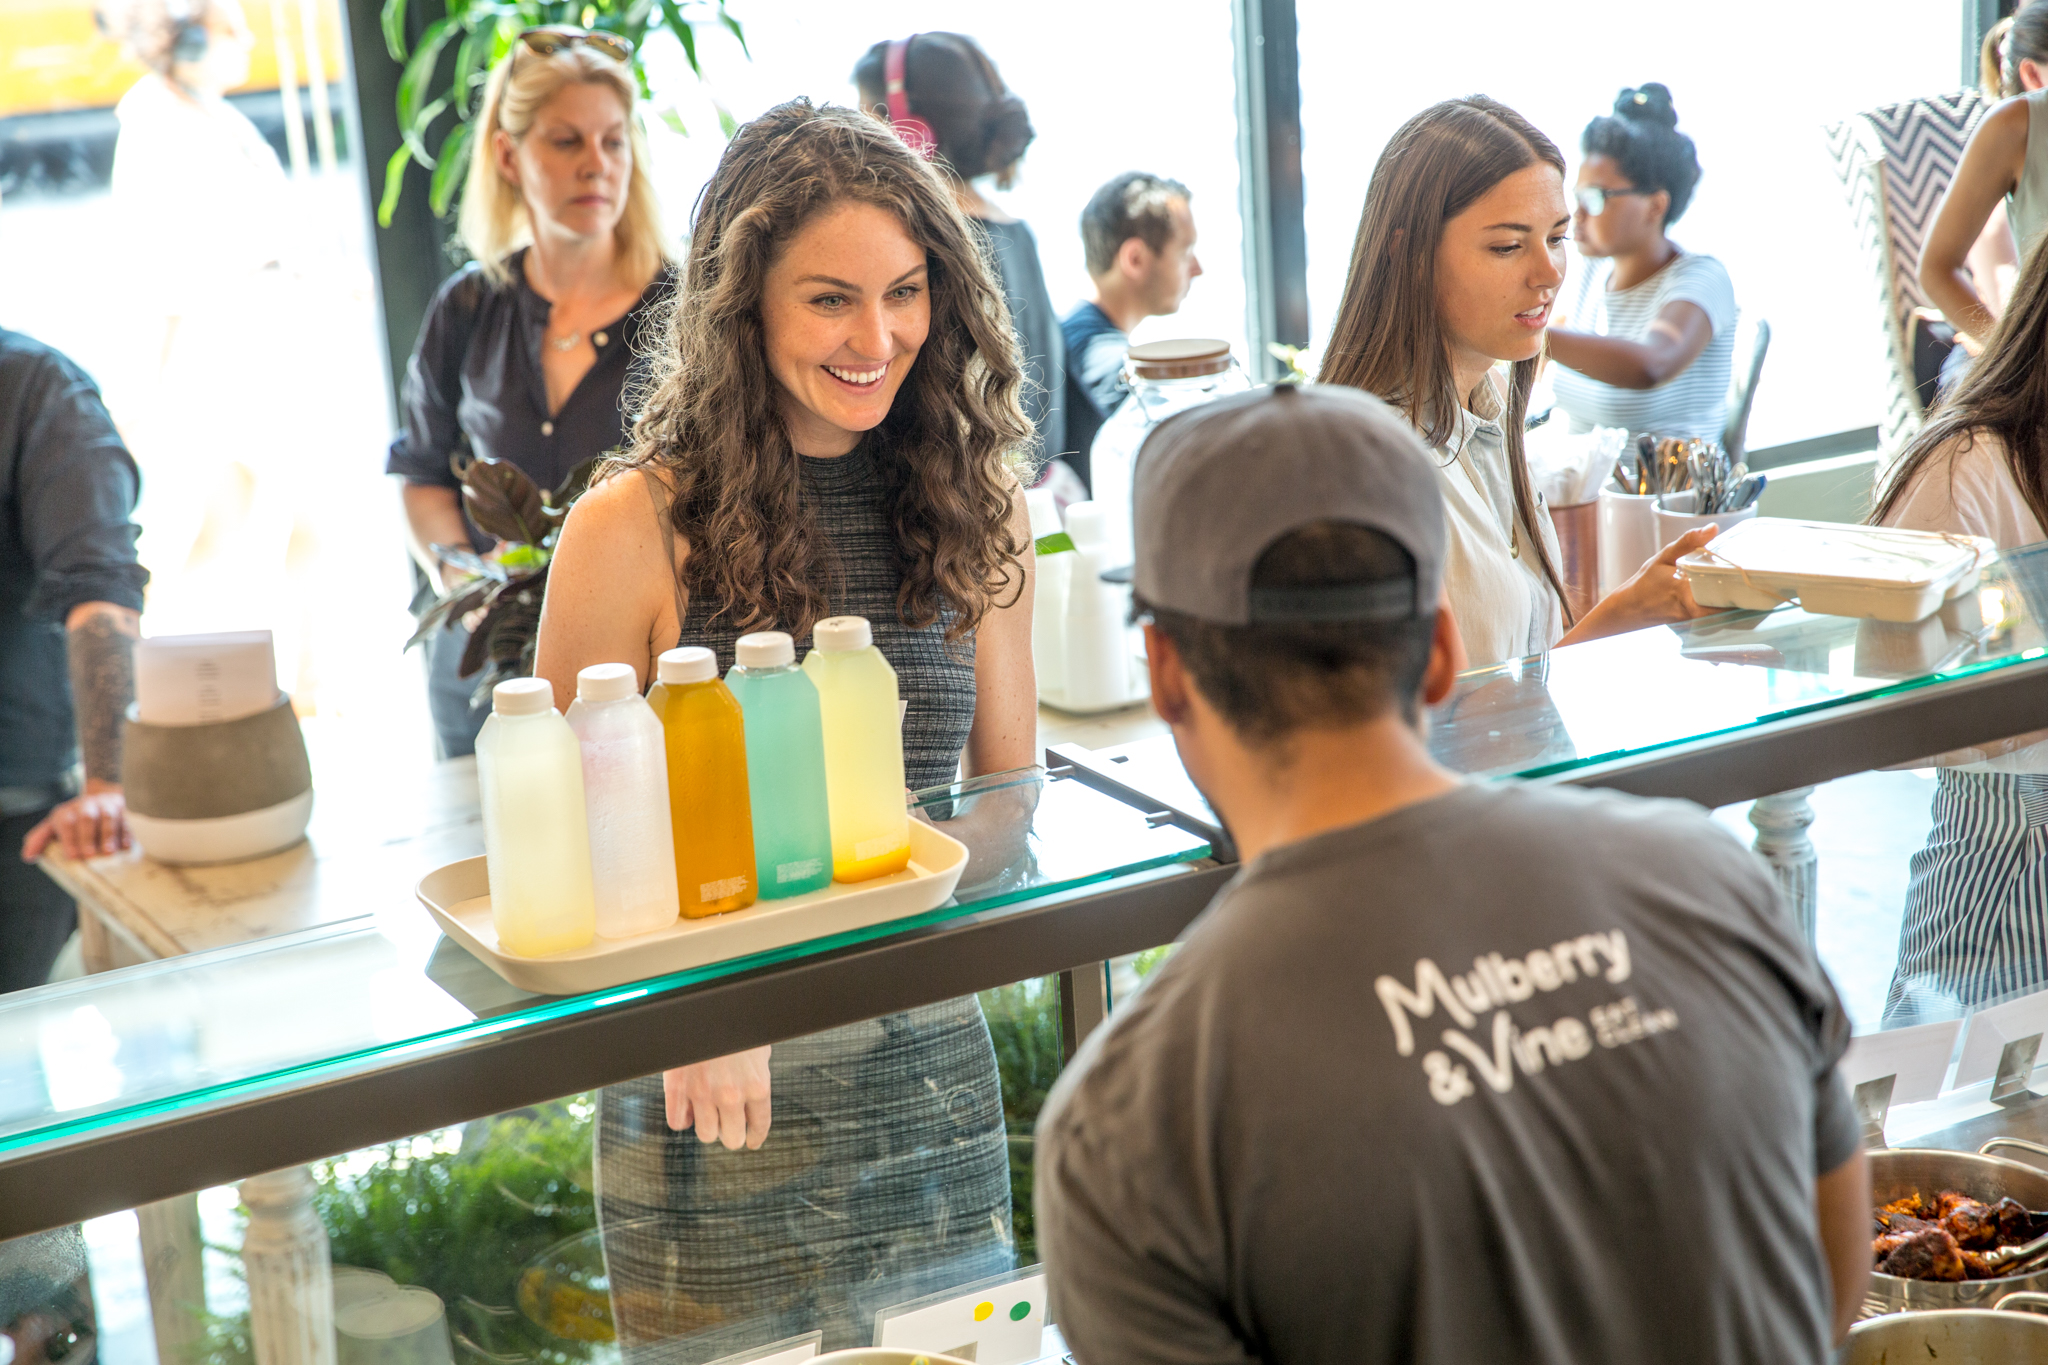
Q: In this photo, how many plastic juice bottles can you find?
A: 5